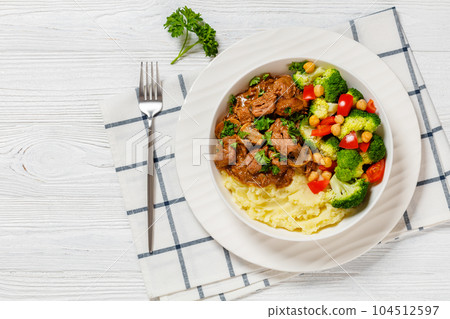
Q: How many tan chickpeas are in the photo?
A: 11